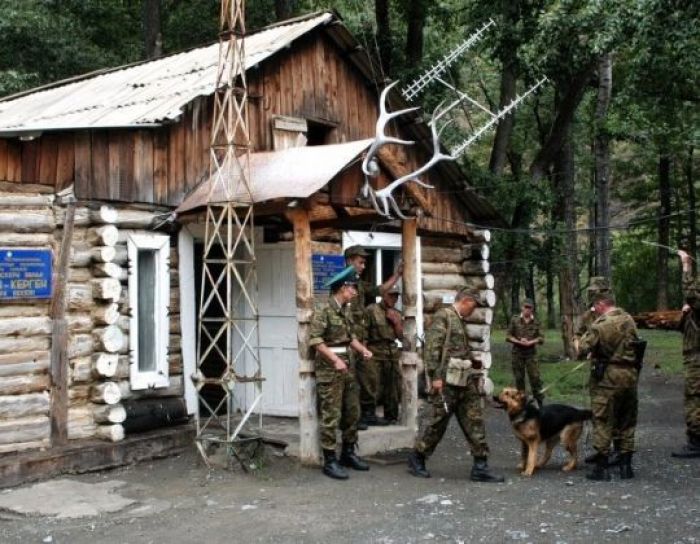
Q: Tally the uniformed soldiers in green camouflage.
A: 8